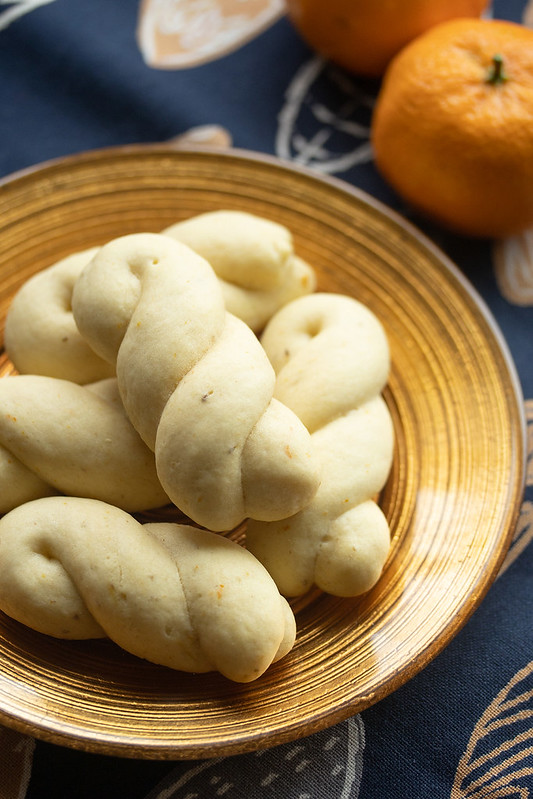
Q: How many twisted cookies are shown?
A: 5